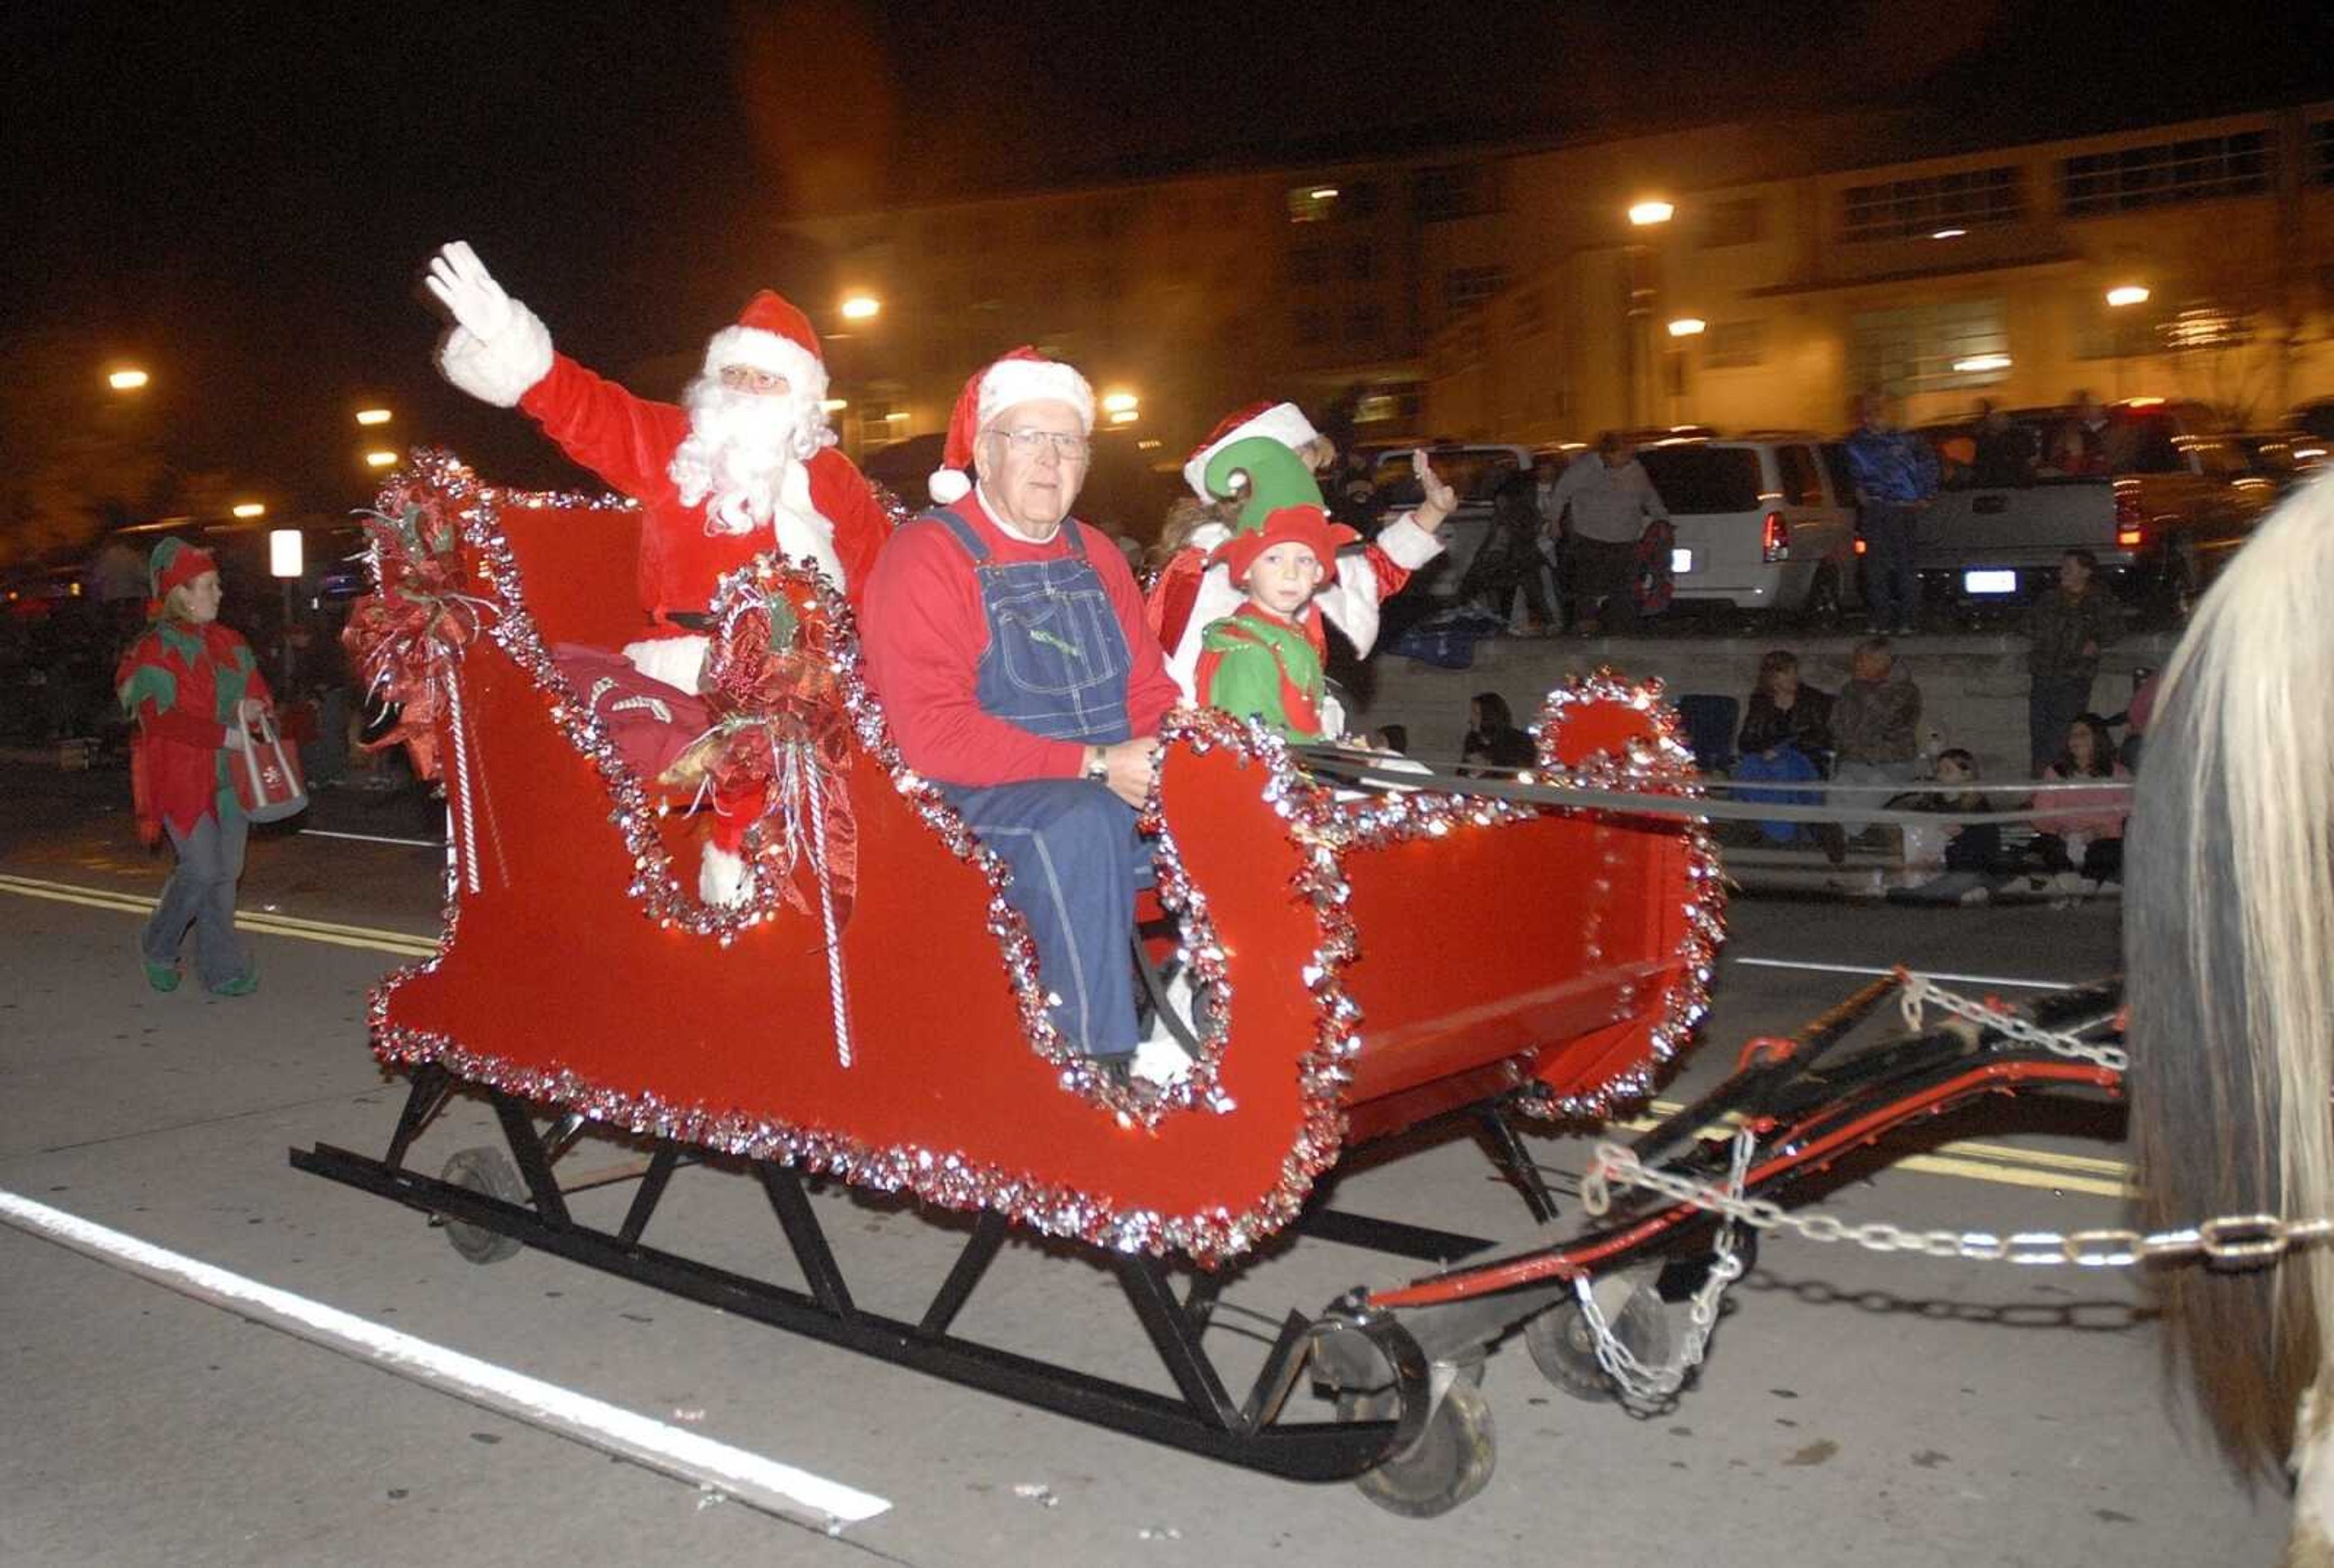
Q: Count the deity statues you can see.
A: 0